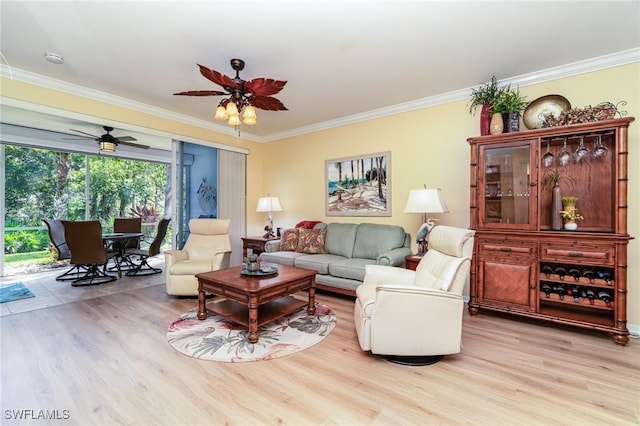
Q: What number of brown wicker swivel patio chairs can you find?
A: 4